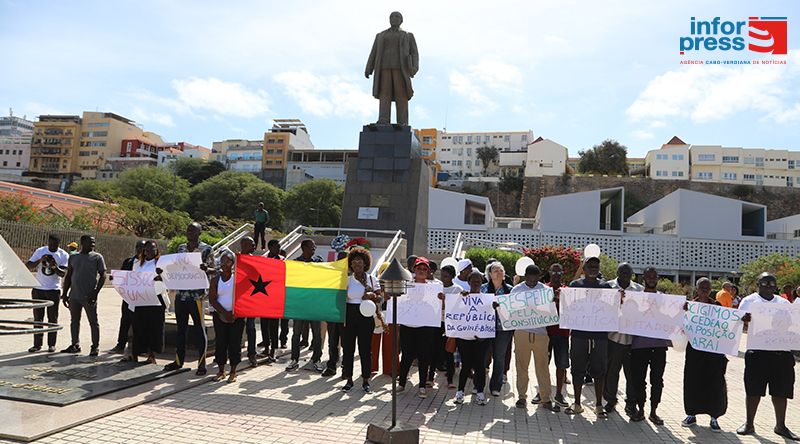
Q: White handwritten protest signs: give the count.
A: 9